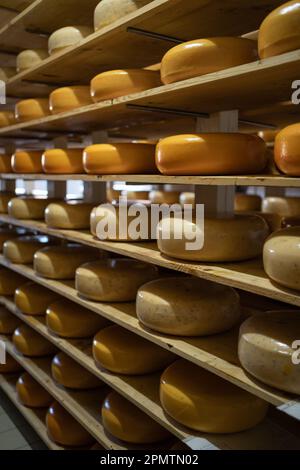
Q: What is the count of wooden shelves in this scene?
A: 9